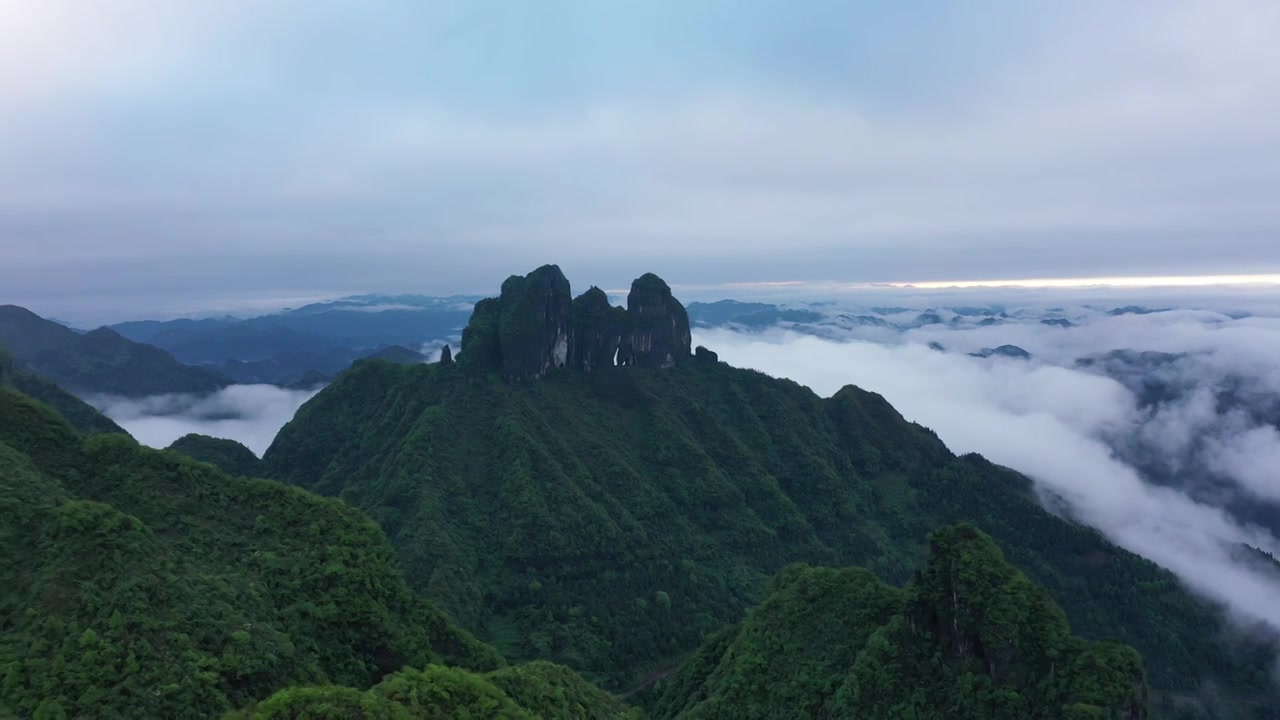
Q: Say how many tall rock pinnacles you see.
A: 3